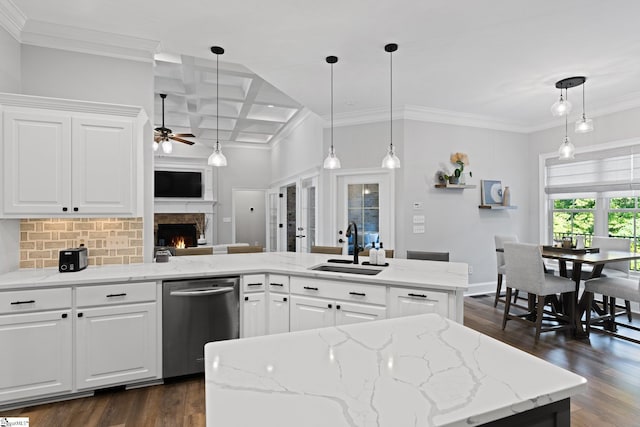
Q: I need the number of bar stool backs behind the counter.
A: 5